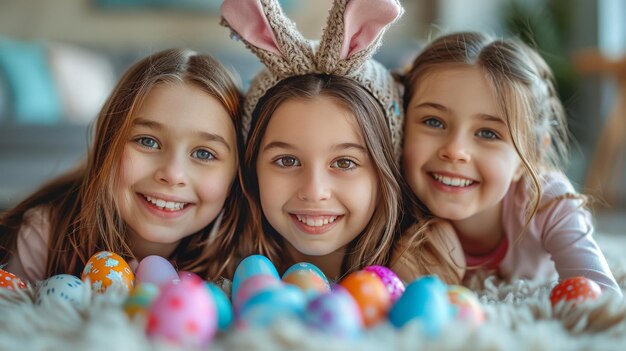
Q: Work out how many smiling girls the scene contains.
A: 3